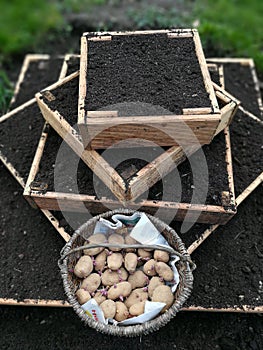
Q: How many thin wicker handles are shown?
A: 1